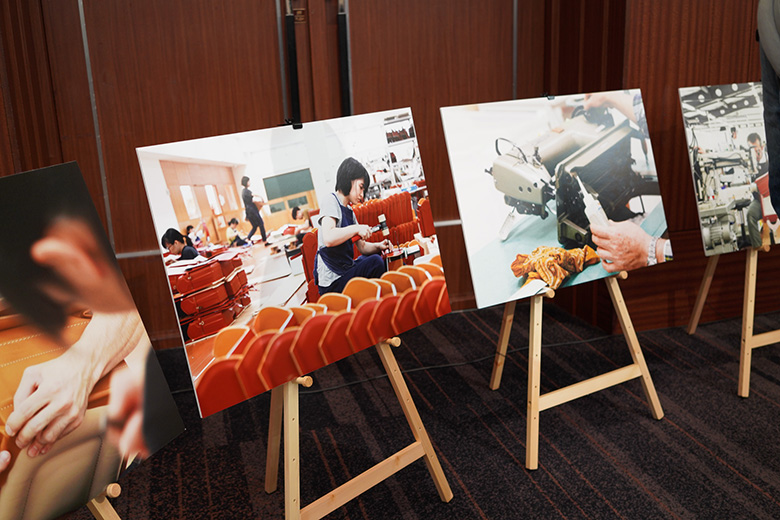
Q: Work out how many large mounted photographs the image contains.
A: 4